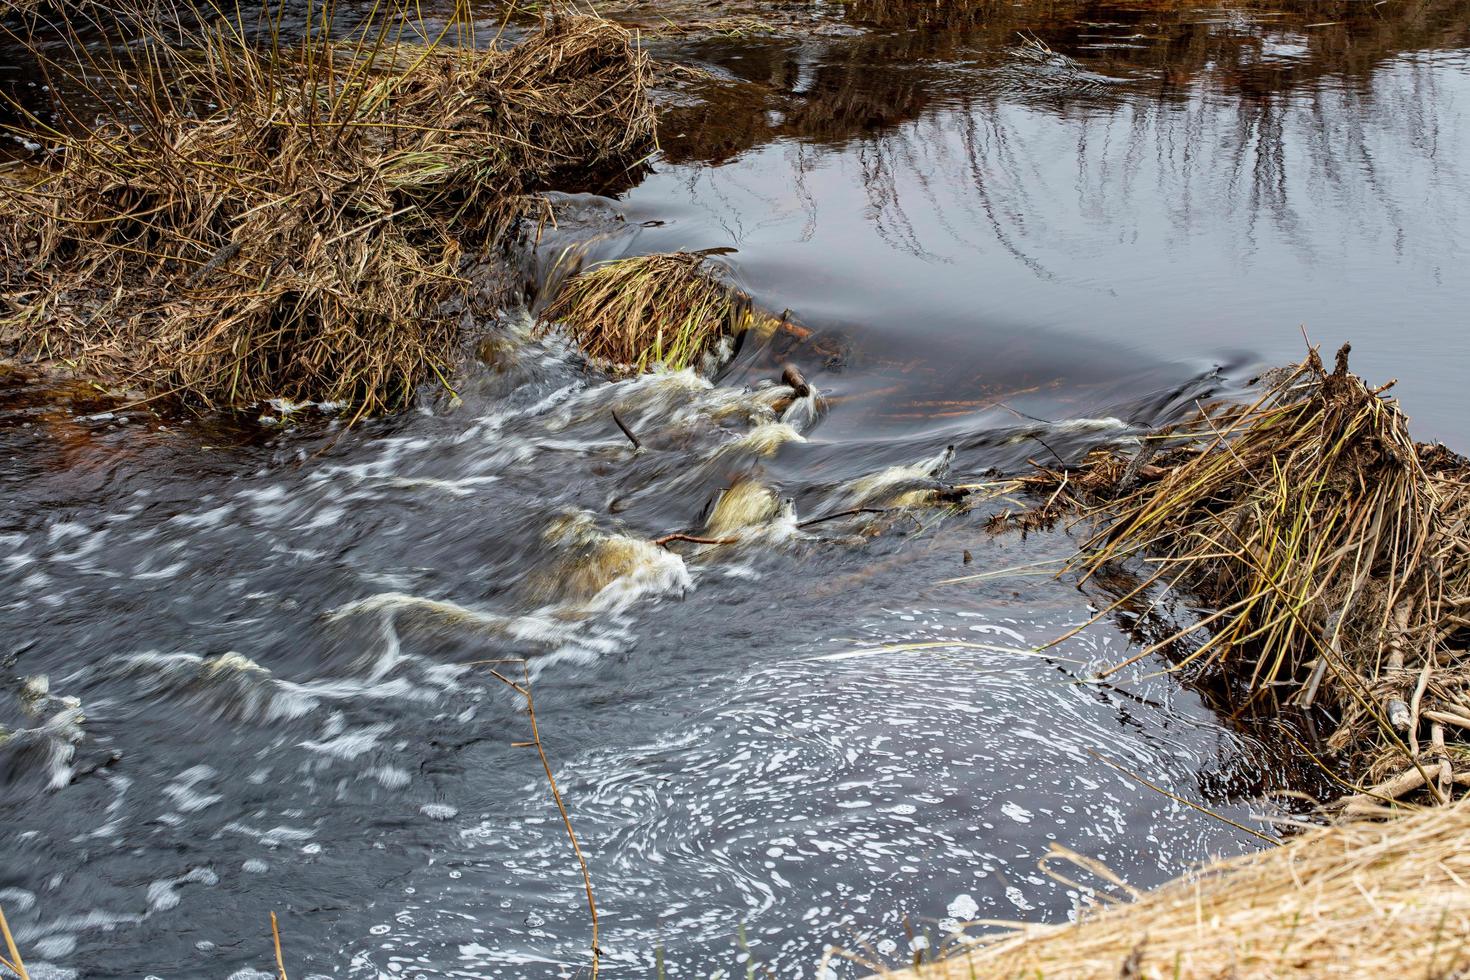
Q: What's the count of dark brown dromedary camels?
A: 0